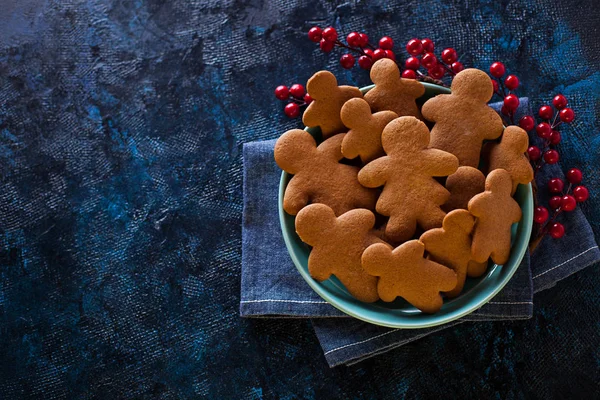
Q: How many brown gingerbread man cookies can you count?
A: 12